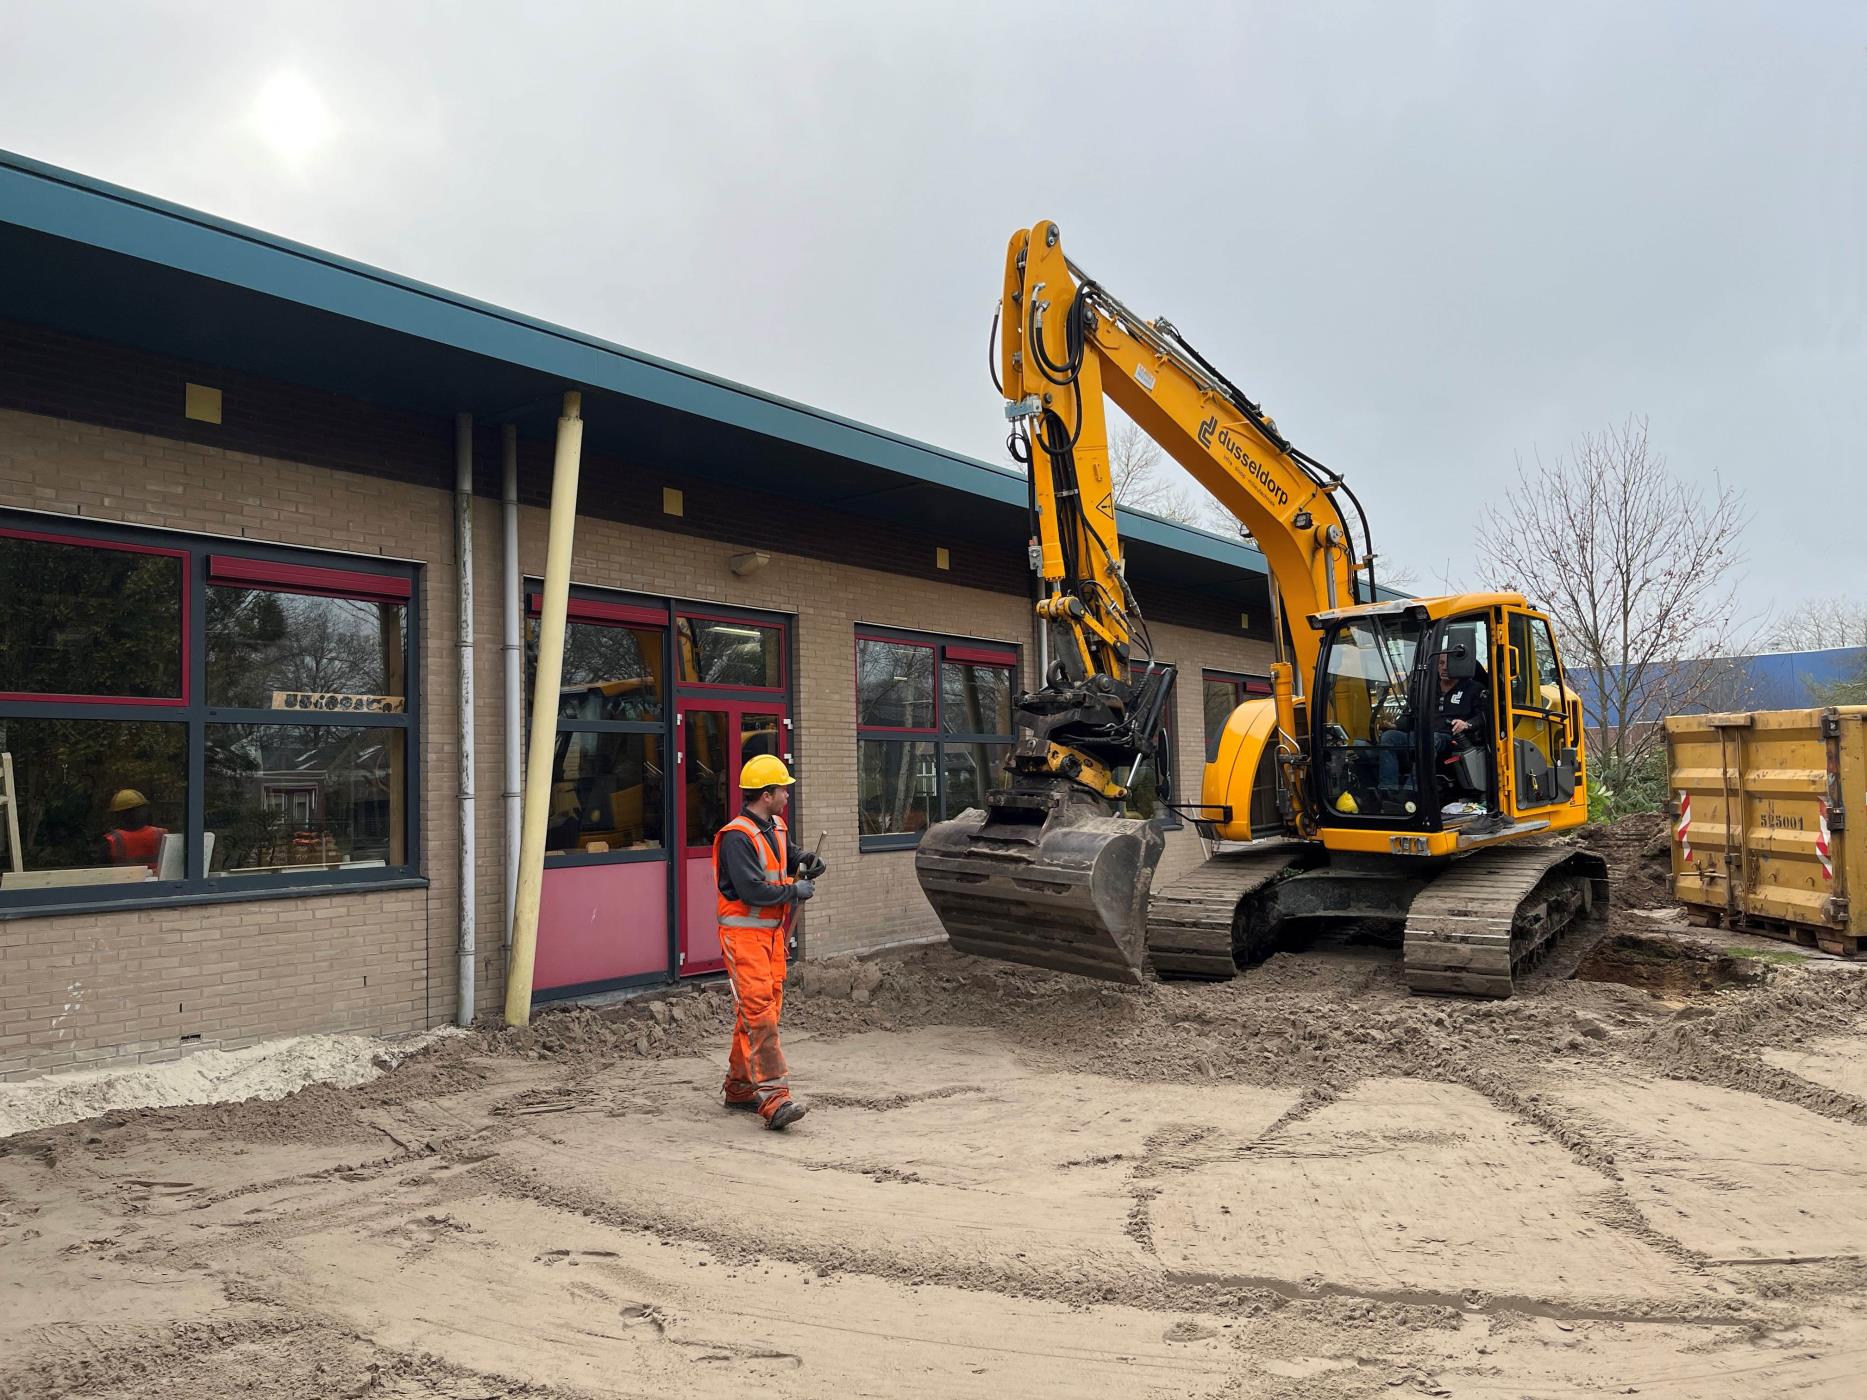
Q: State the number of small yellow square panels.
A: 4